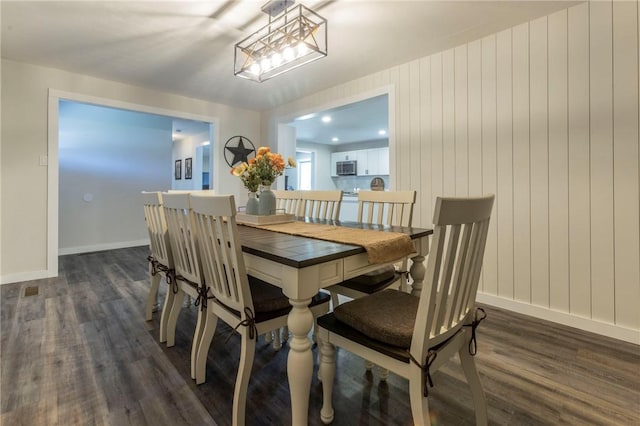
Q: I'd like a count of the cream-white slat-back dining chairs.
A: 8